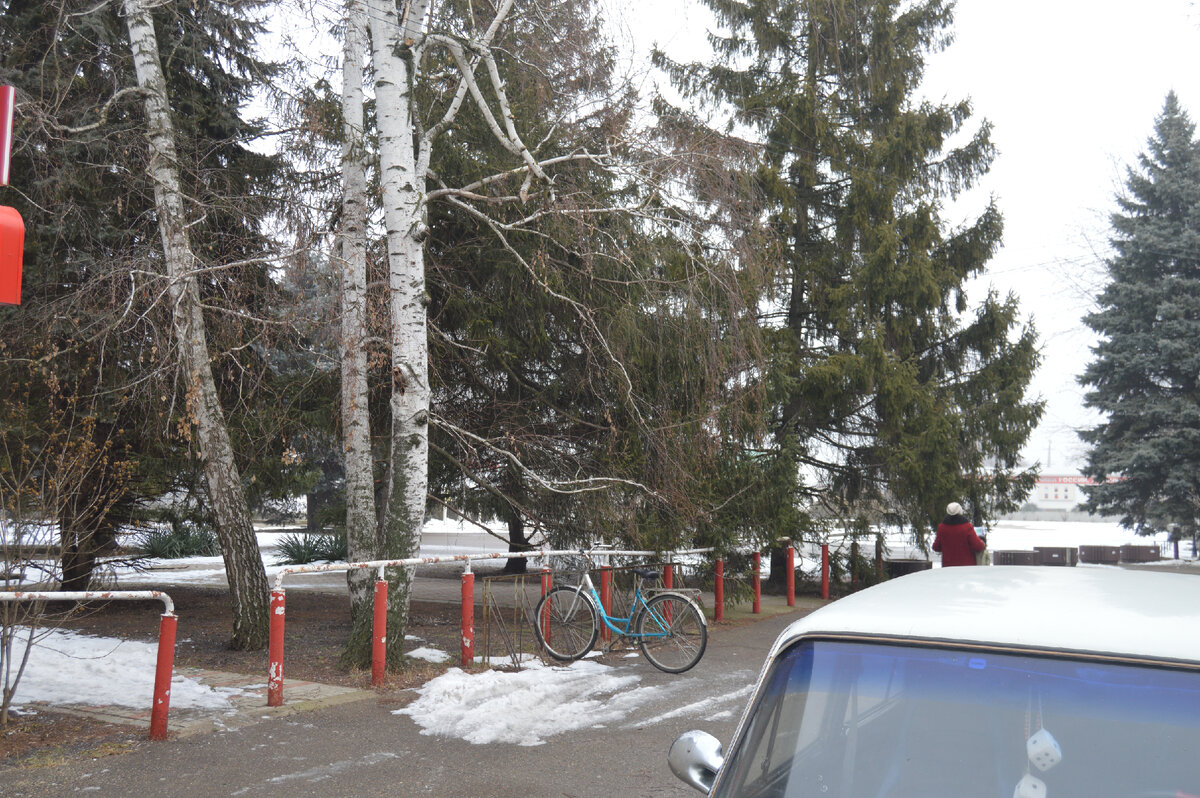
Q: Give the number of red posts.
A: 11